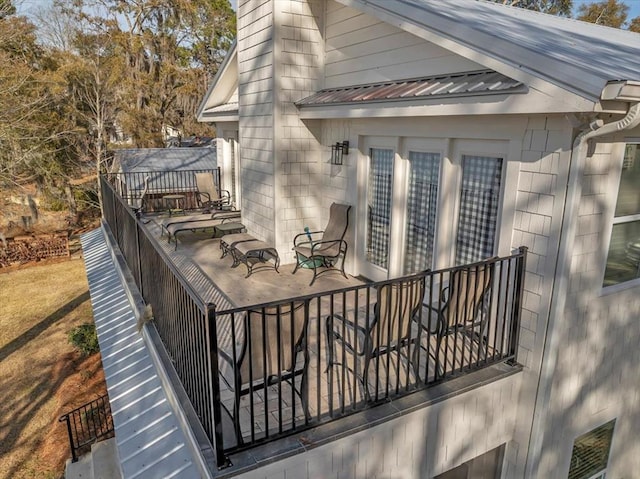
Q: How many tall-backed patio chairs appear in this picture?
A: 6